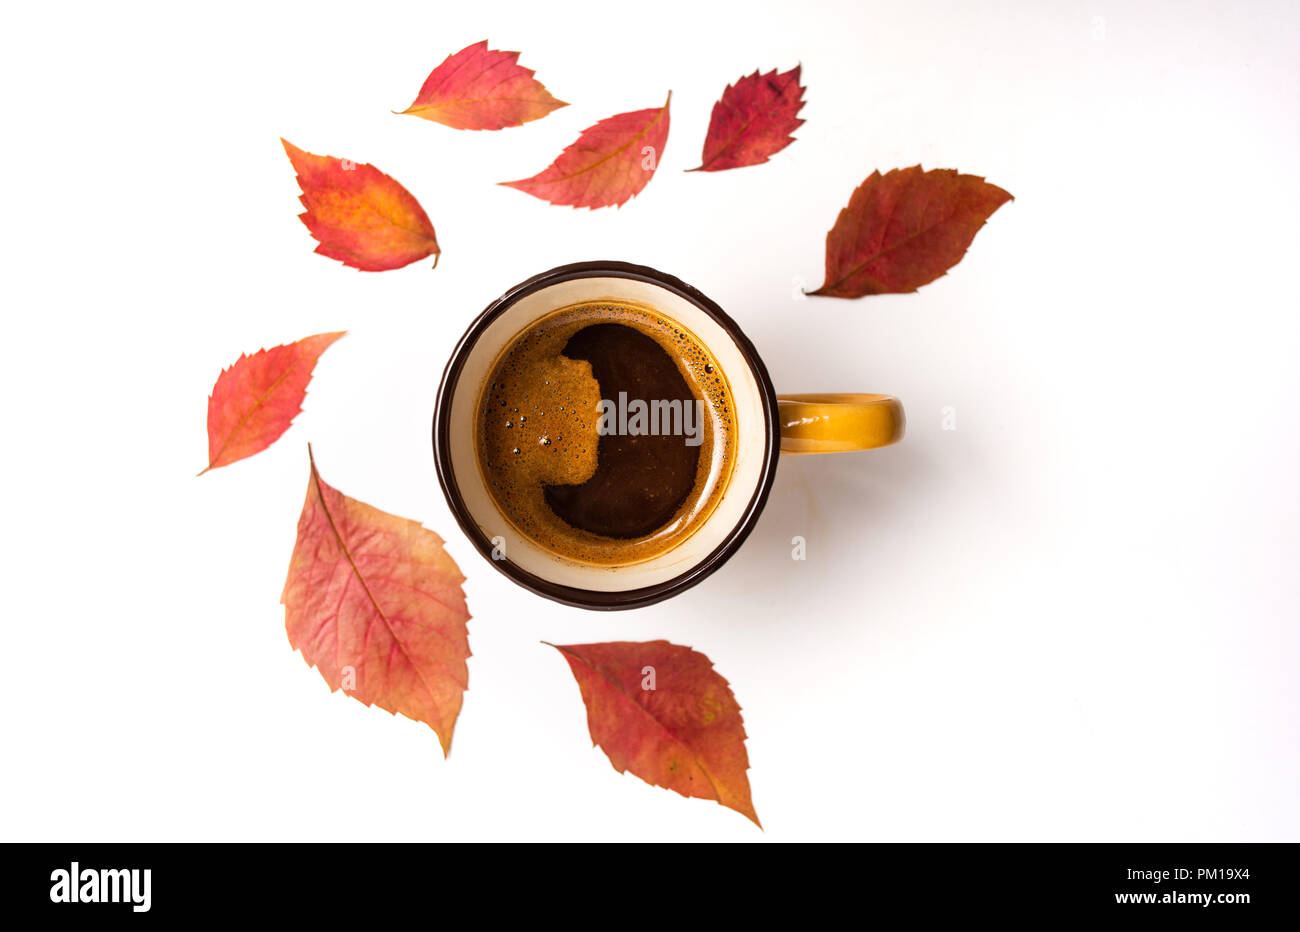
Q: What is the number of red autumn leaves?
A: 8